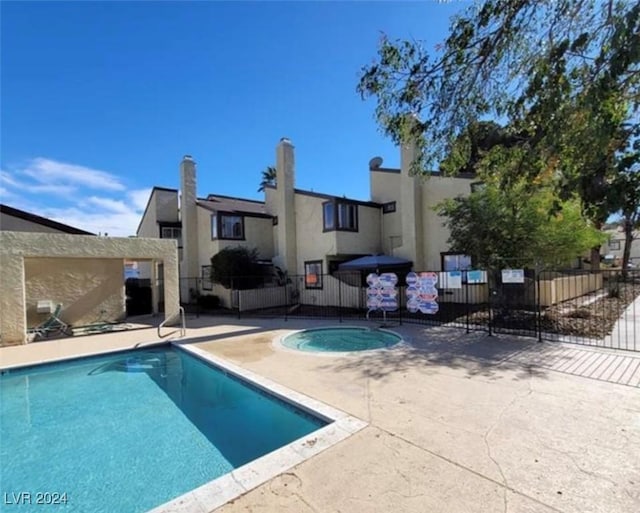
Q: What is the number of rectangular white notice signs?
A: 3